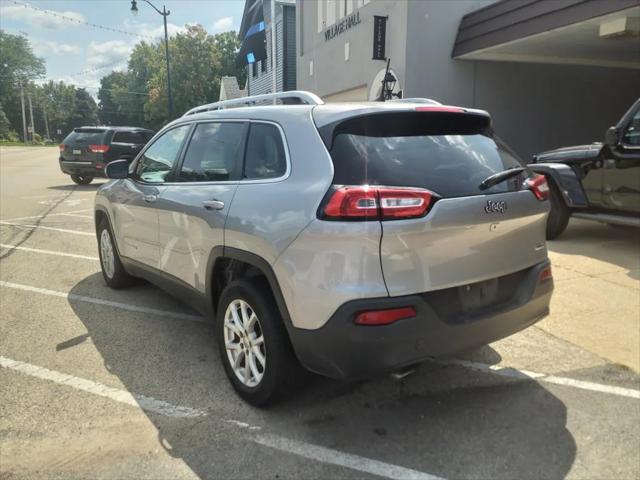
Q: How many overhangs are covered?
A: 1